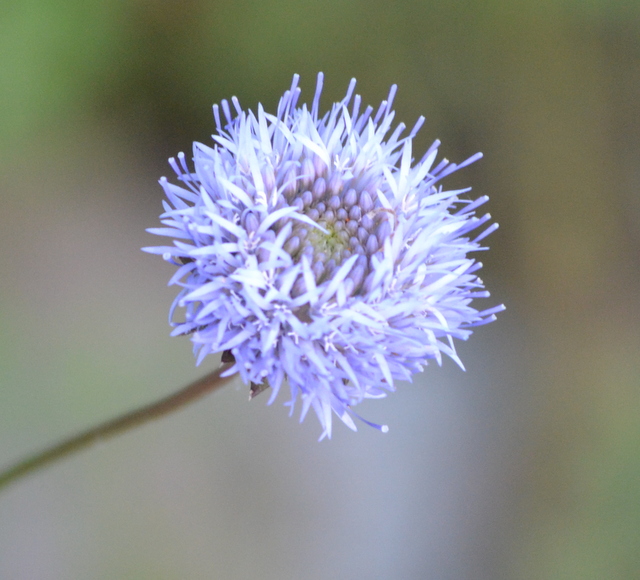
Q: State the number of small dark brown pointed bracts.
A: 2